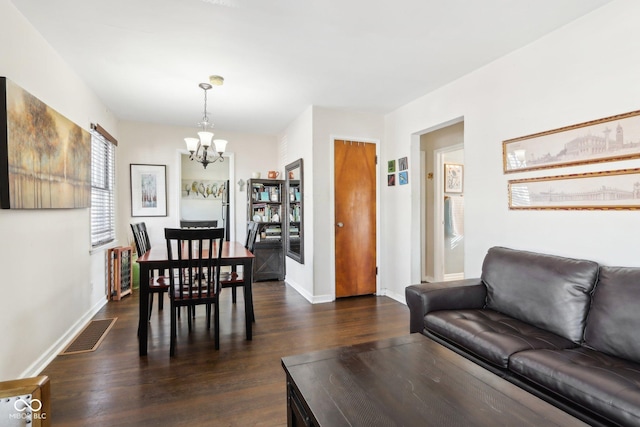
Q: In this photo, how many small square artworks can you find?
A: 4